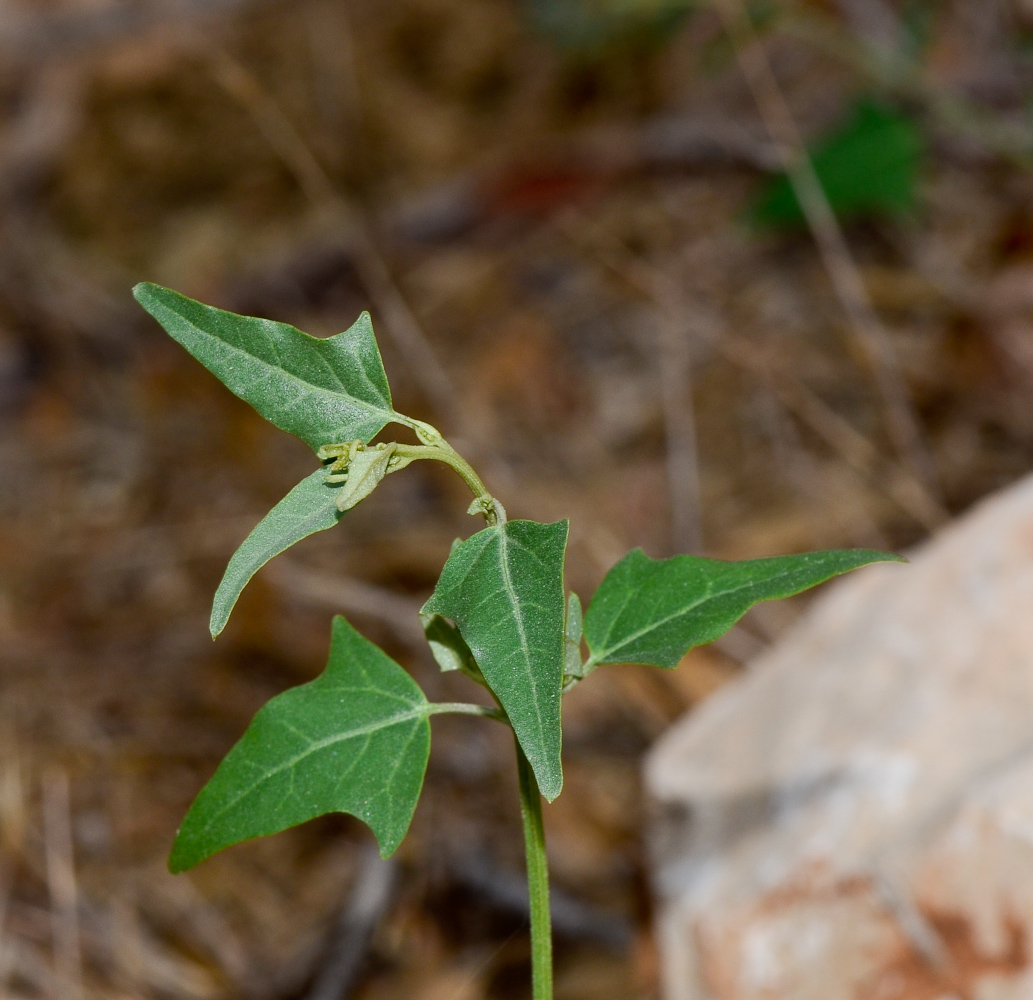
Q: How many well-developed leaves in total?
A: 5